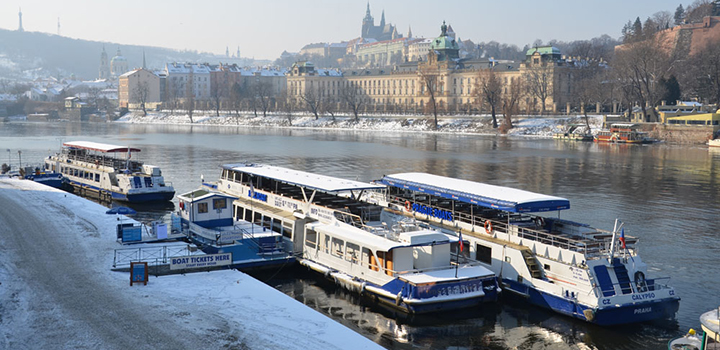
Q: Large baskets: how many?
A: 0